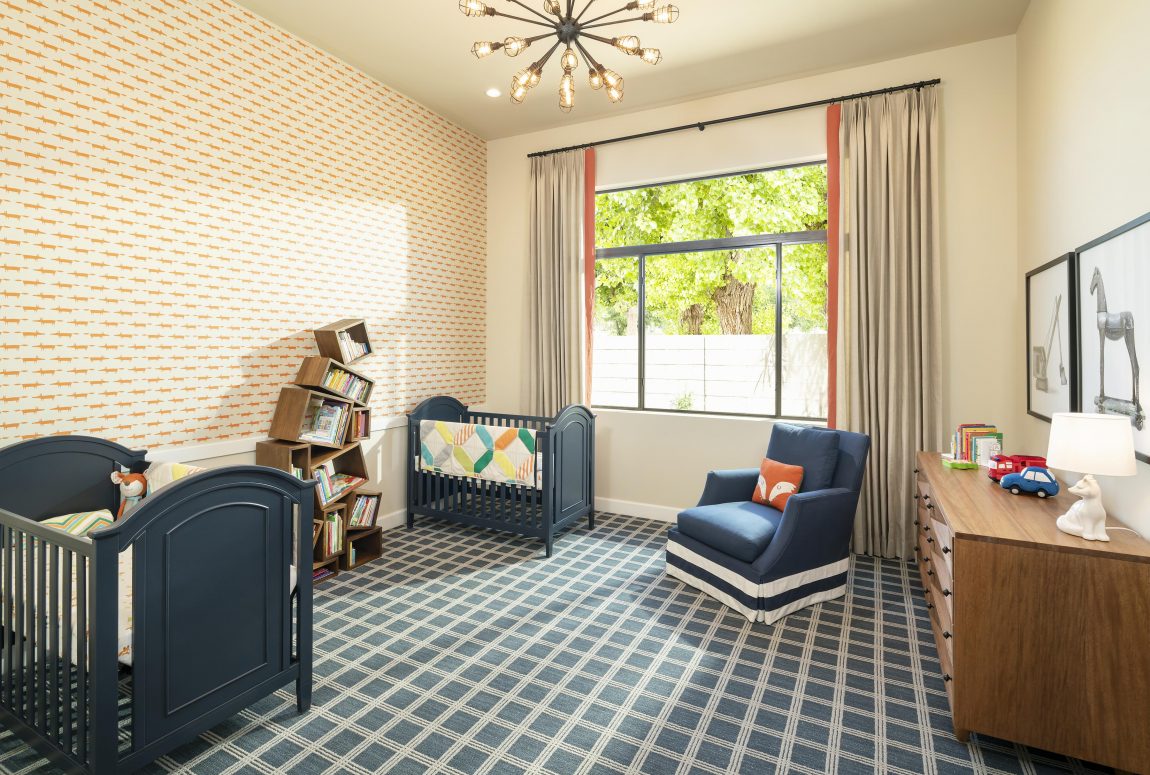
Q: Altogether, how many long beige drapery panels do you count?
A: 2